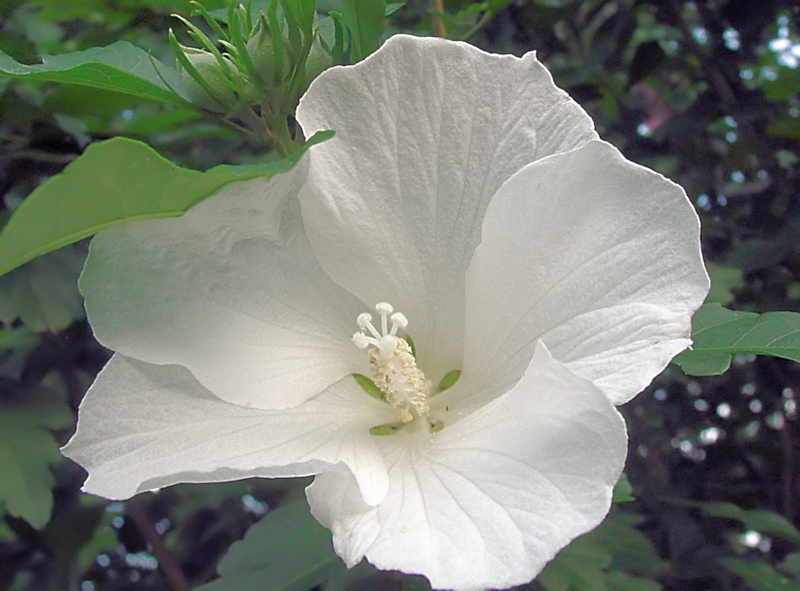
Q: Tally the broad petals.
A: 5